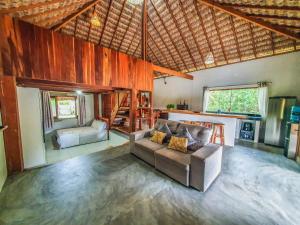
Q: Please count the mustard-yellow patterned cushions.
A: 2